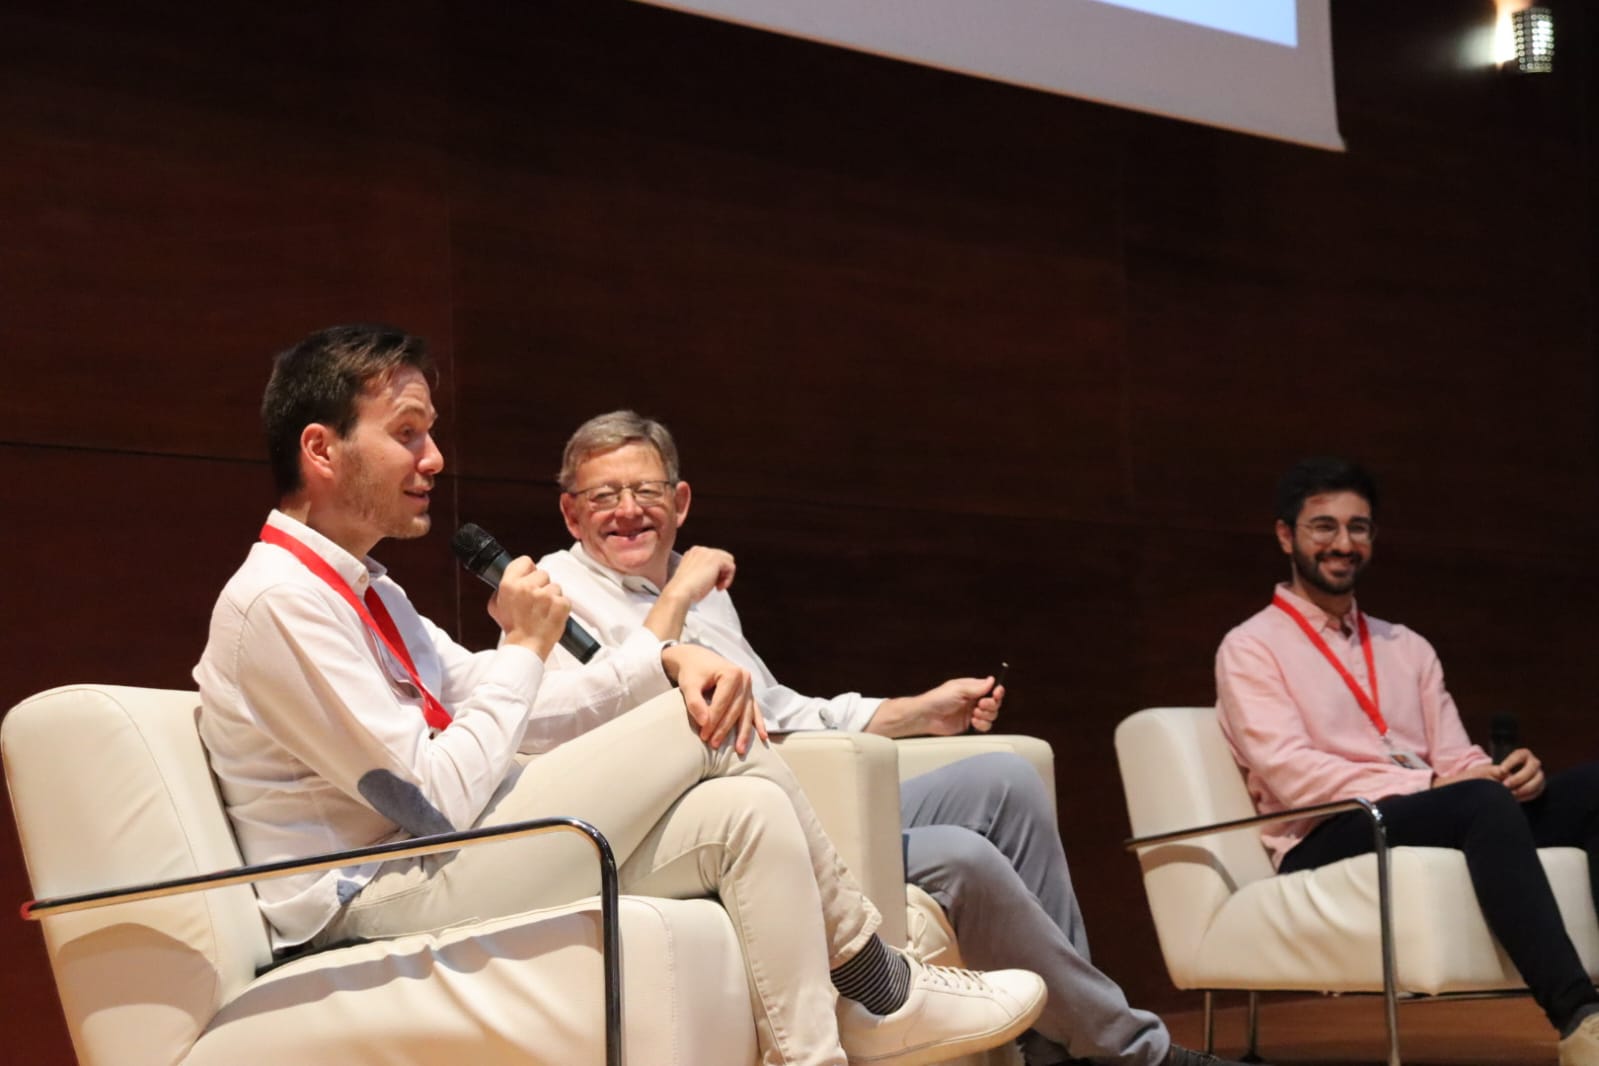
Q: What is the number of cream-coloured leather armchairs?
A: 3